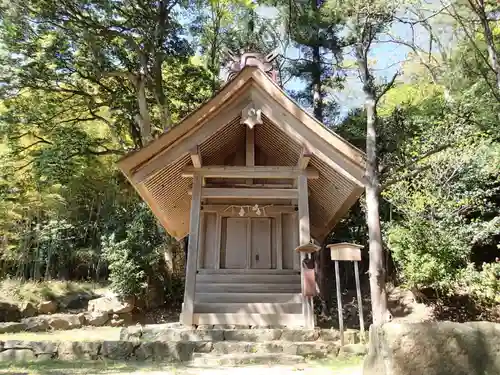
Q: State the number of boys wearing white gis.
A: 0